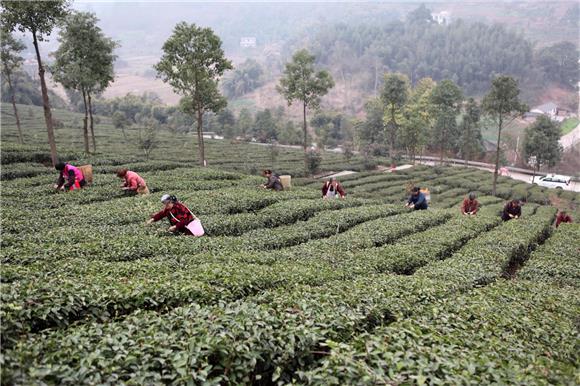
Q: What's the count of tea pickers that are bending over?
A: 9